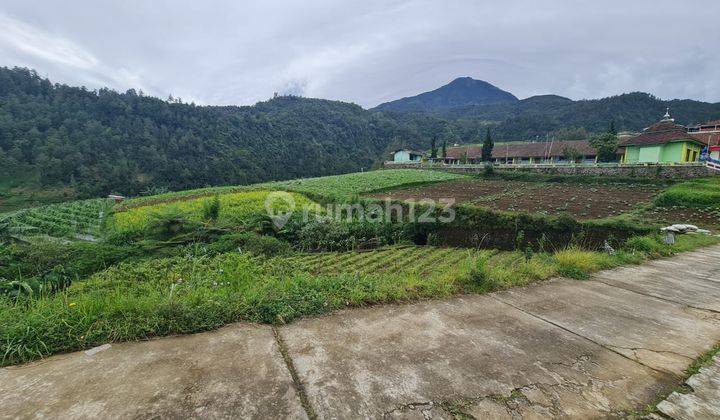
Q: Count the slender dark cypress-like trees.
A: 3